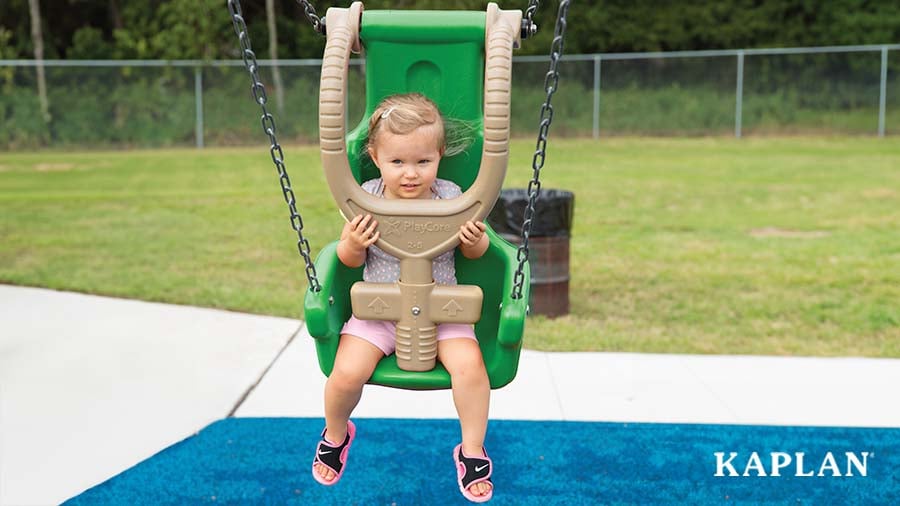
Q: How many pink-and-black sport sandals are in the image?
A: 2